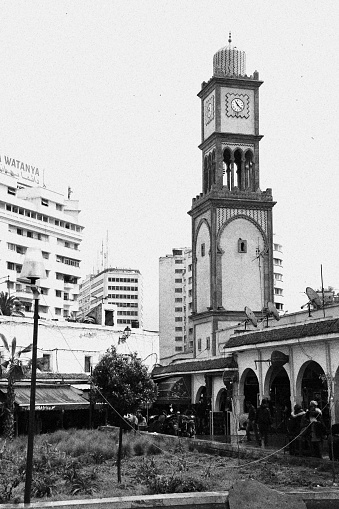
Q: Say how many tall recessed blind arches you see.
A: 2